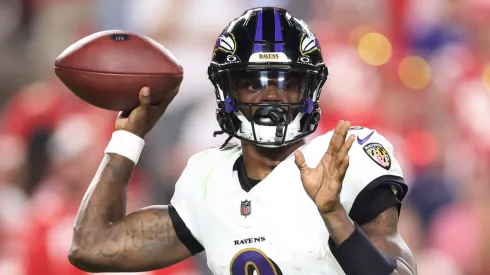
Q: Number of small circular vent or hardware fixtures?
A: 2